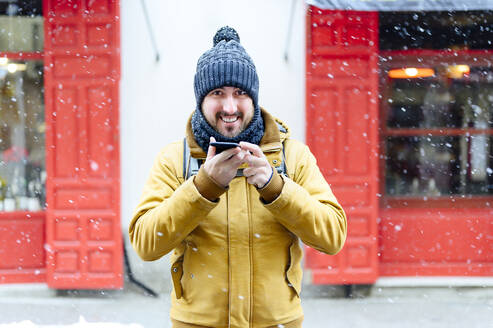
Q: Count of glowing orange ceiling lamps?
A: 2